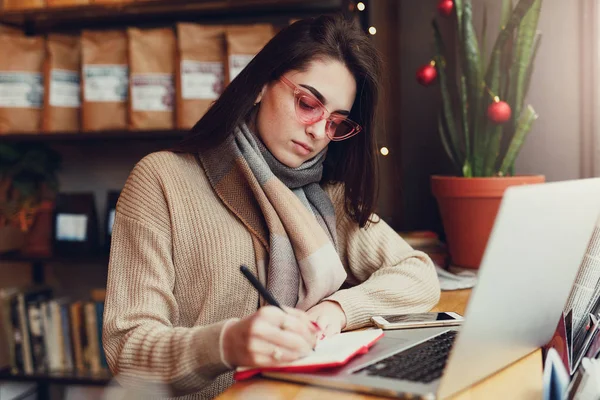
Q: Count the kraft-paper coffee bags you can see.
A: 6